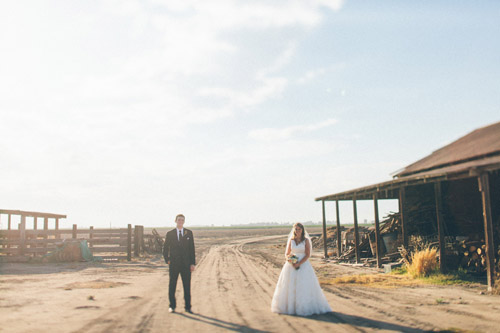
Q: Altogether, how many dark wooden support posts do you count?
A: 7